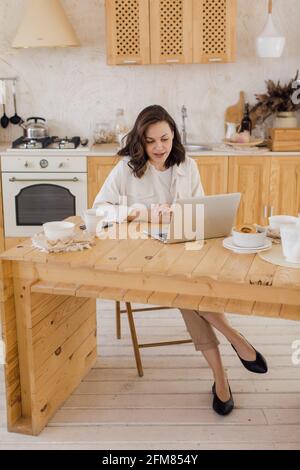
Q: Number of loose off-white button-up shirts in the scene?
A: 1